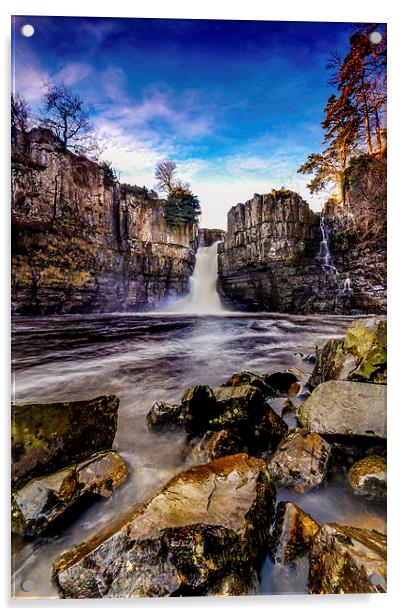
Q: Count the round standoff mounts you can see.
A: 4